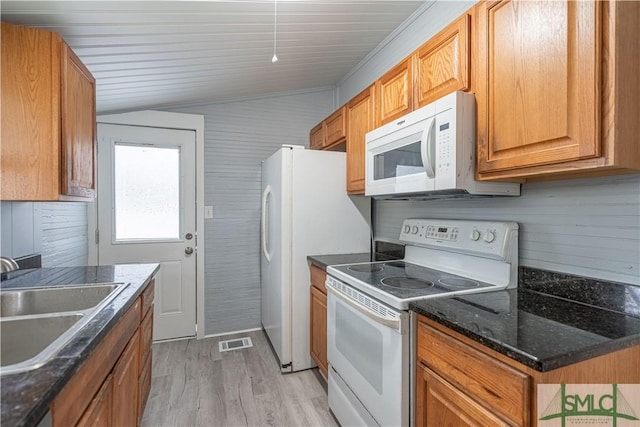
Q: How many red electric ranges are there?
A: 0